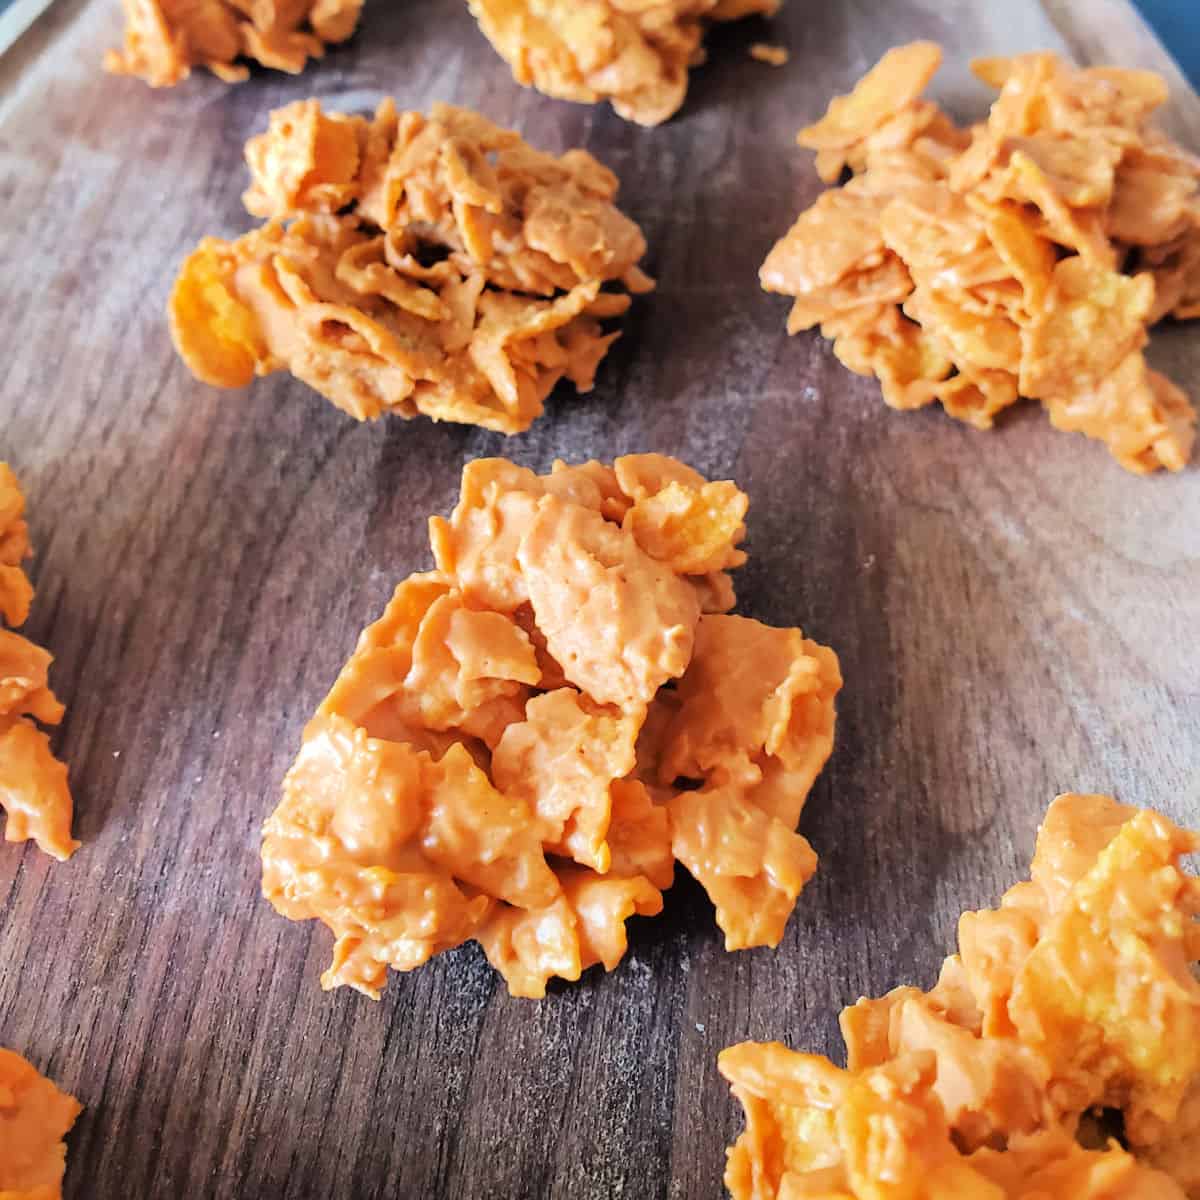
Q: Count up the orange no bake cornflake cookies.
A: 8